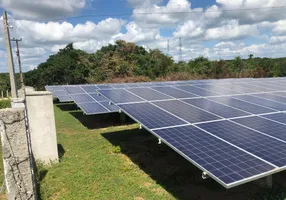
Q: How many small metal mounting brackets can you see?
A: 6